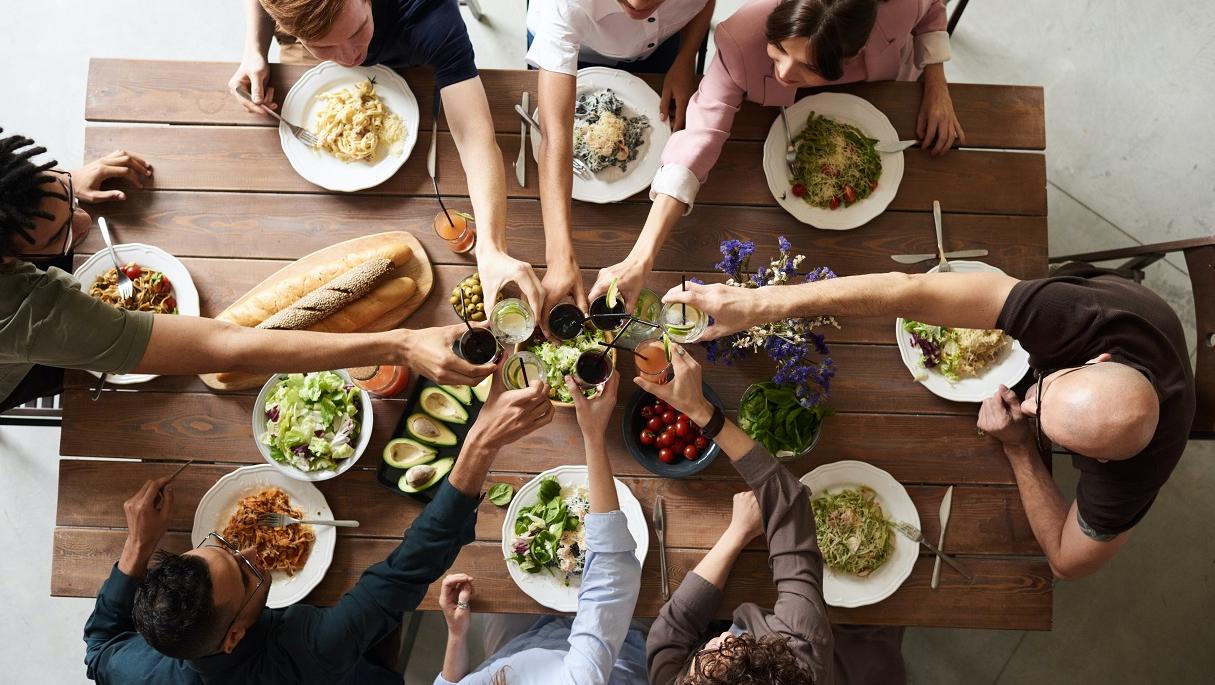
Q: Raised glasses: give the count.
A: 8